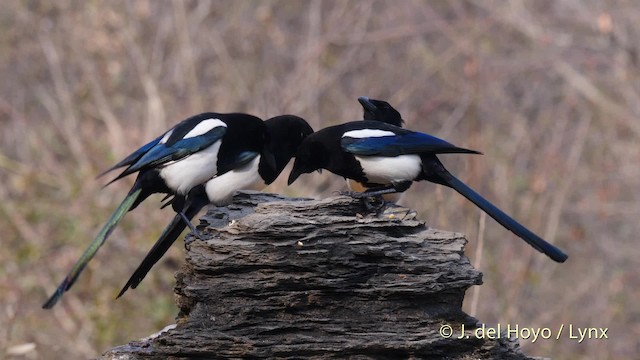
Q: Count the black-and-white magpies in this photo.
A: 4